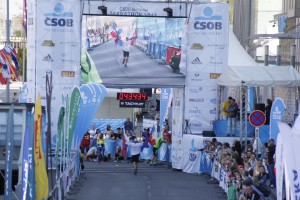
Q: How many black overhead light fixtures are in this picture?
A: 2